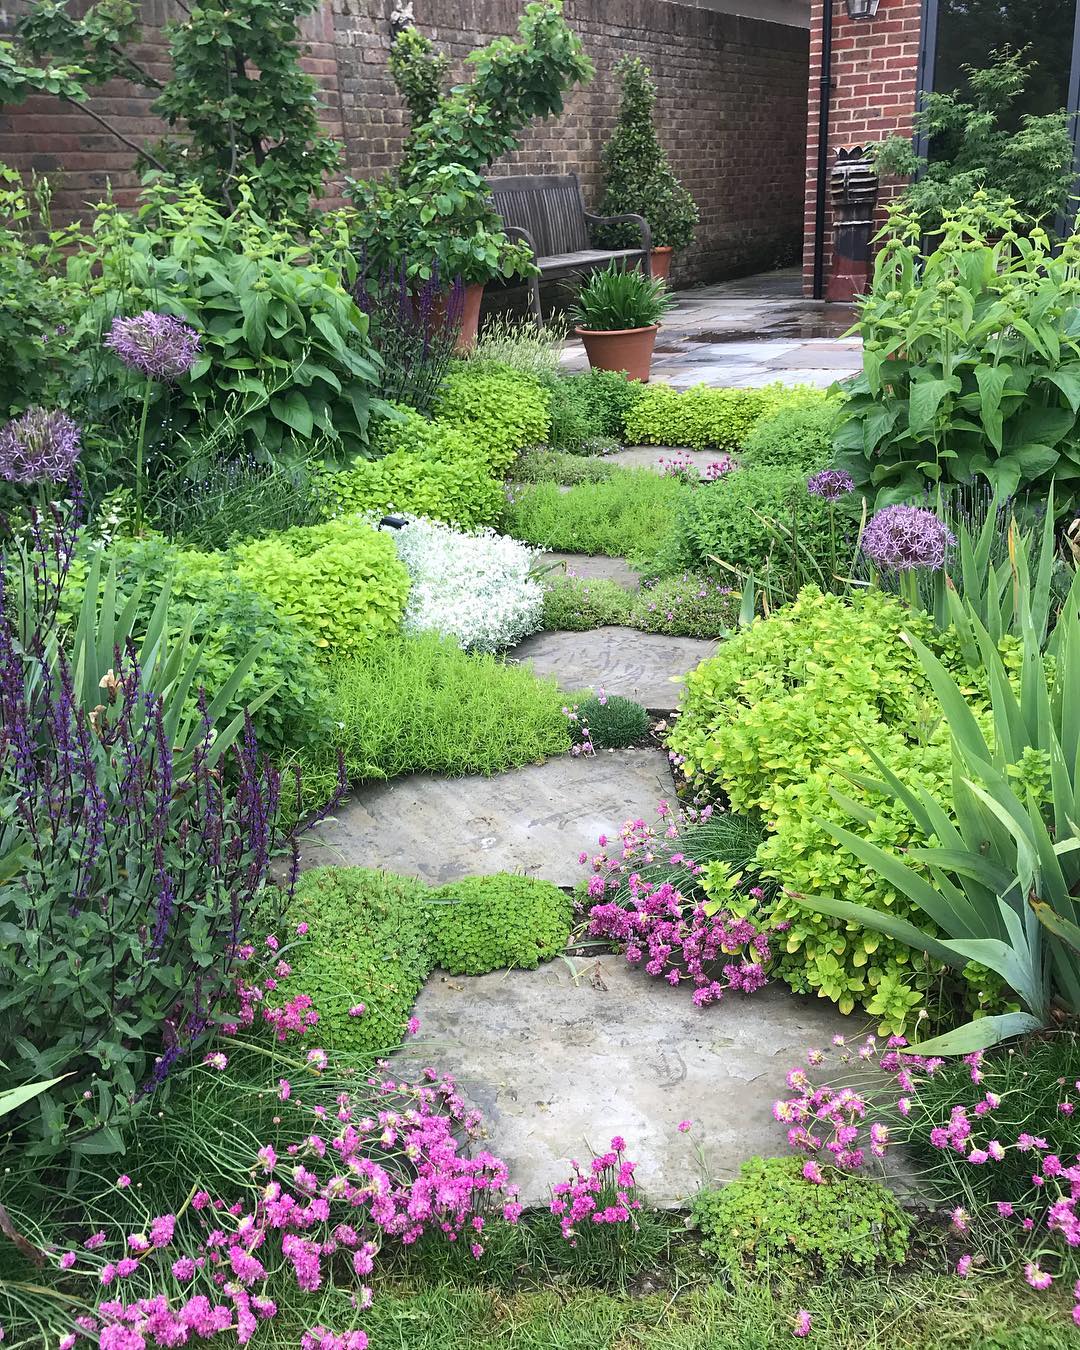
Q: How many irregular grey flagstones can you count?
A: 5